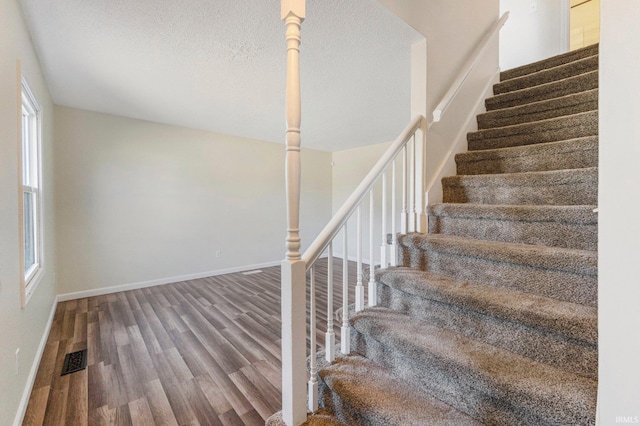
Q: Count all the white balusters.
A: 9